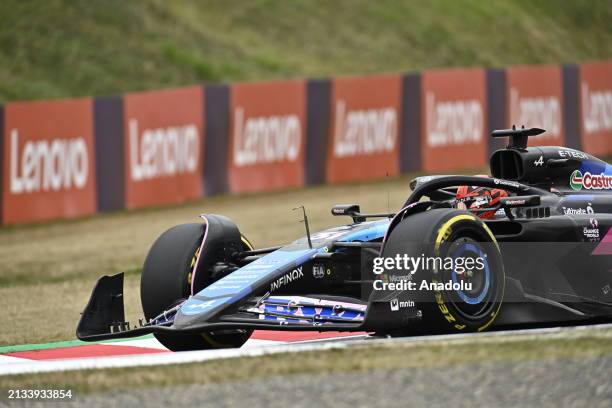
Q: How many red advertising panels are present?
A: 7